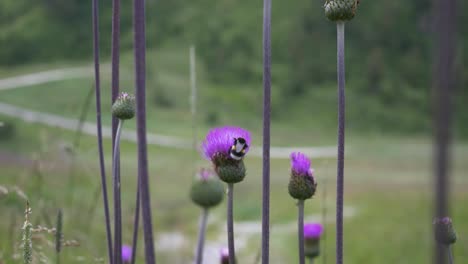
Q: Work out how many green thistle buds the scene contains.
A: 4